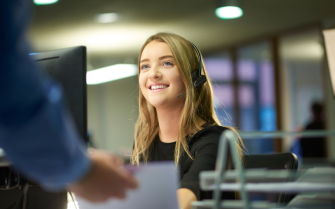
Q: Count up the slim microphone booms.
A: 1